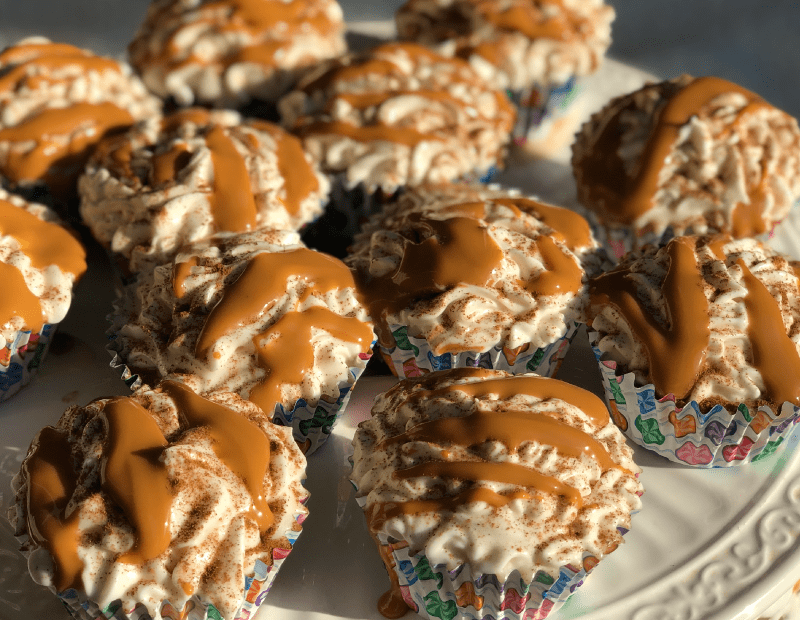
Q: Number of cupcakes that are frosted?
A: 12